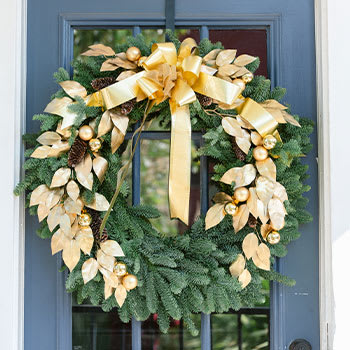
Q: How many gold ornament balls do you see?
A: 14